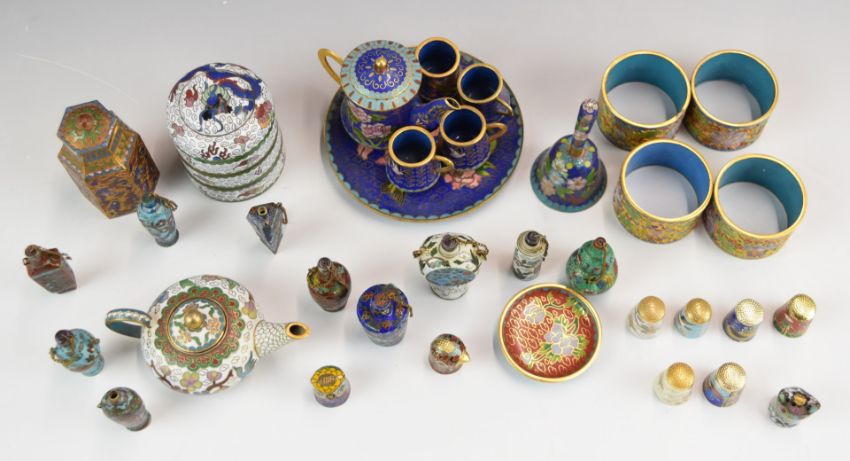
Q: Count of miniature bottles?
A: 10